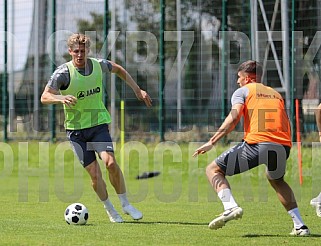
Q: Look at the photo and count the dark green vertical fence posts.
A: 6